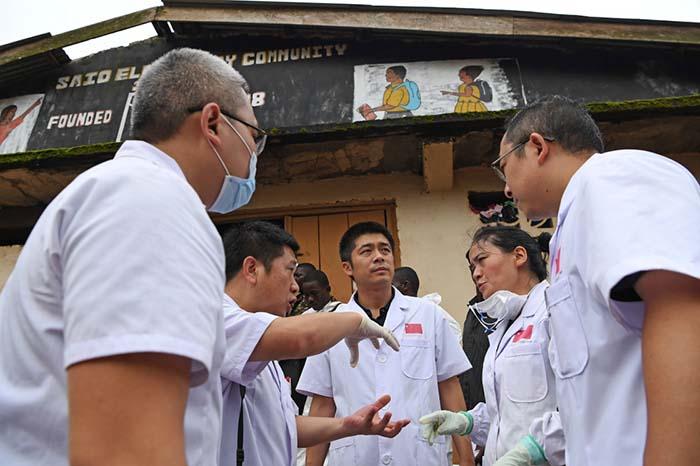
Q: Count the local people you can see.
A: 3